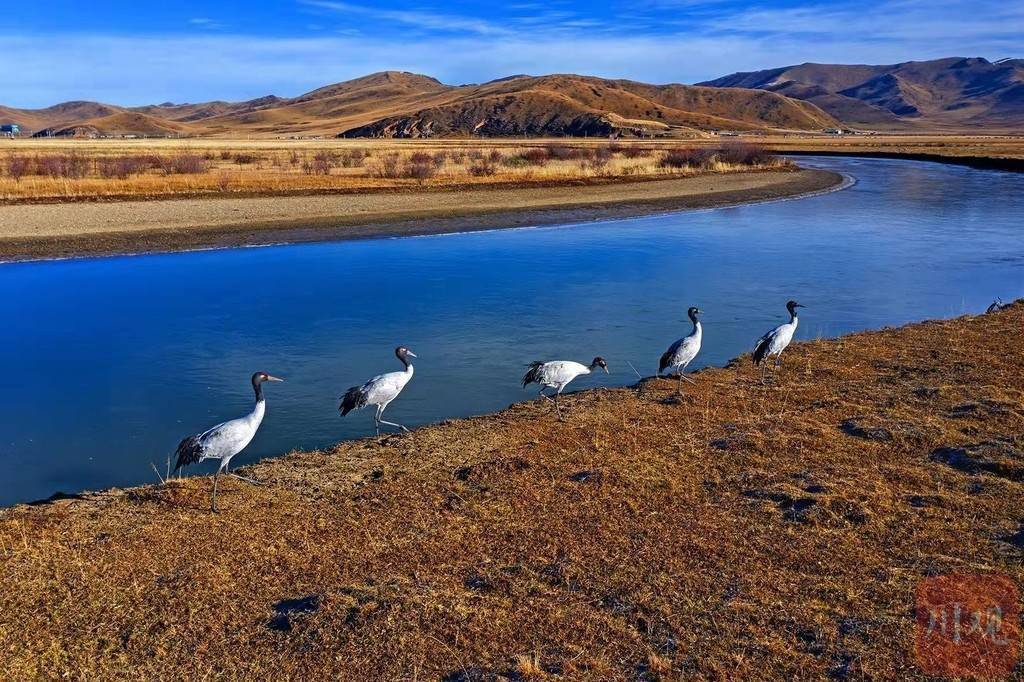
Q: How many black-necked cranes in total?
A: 5